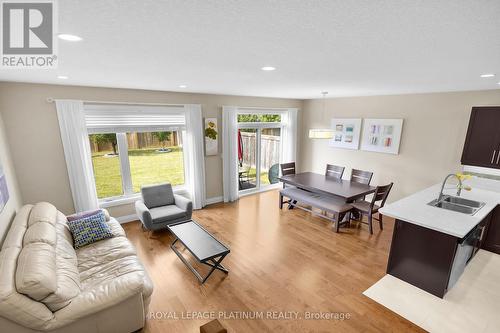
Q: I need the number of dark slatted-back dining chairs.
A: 4